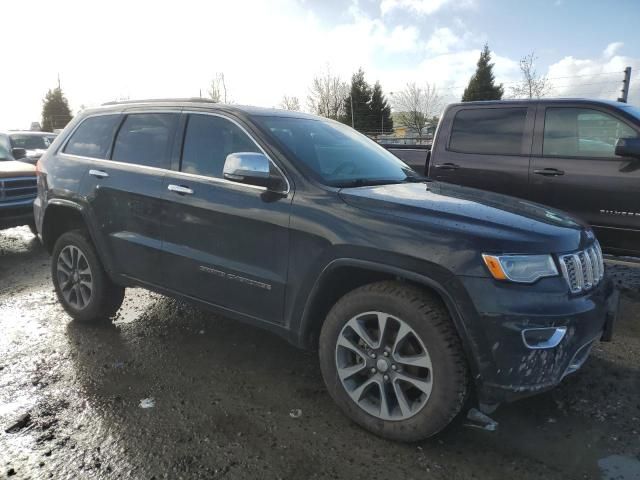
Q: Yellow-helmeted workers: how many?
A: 0